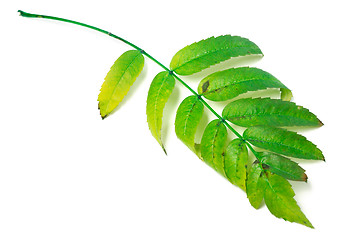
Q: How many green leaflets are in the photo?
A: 12